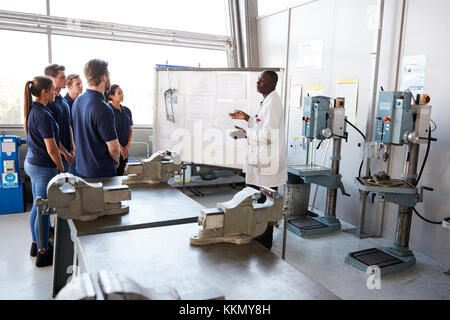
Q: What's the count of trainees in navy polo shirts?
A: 5